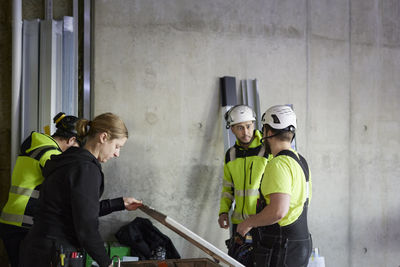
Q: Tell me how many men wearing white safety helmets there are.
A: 2